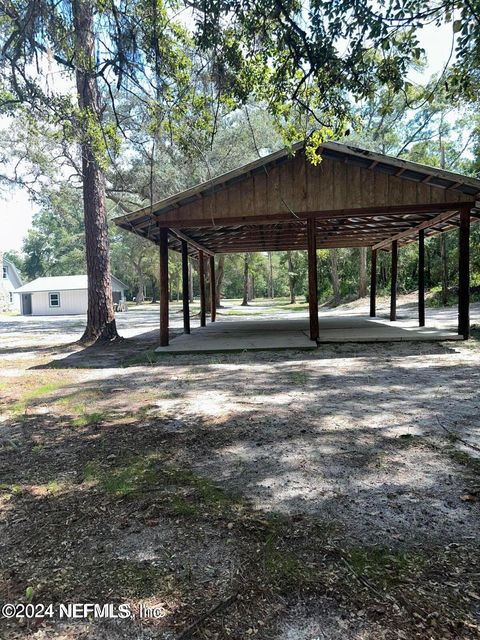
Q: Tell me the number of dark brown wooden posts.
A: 9